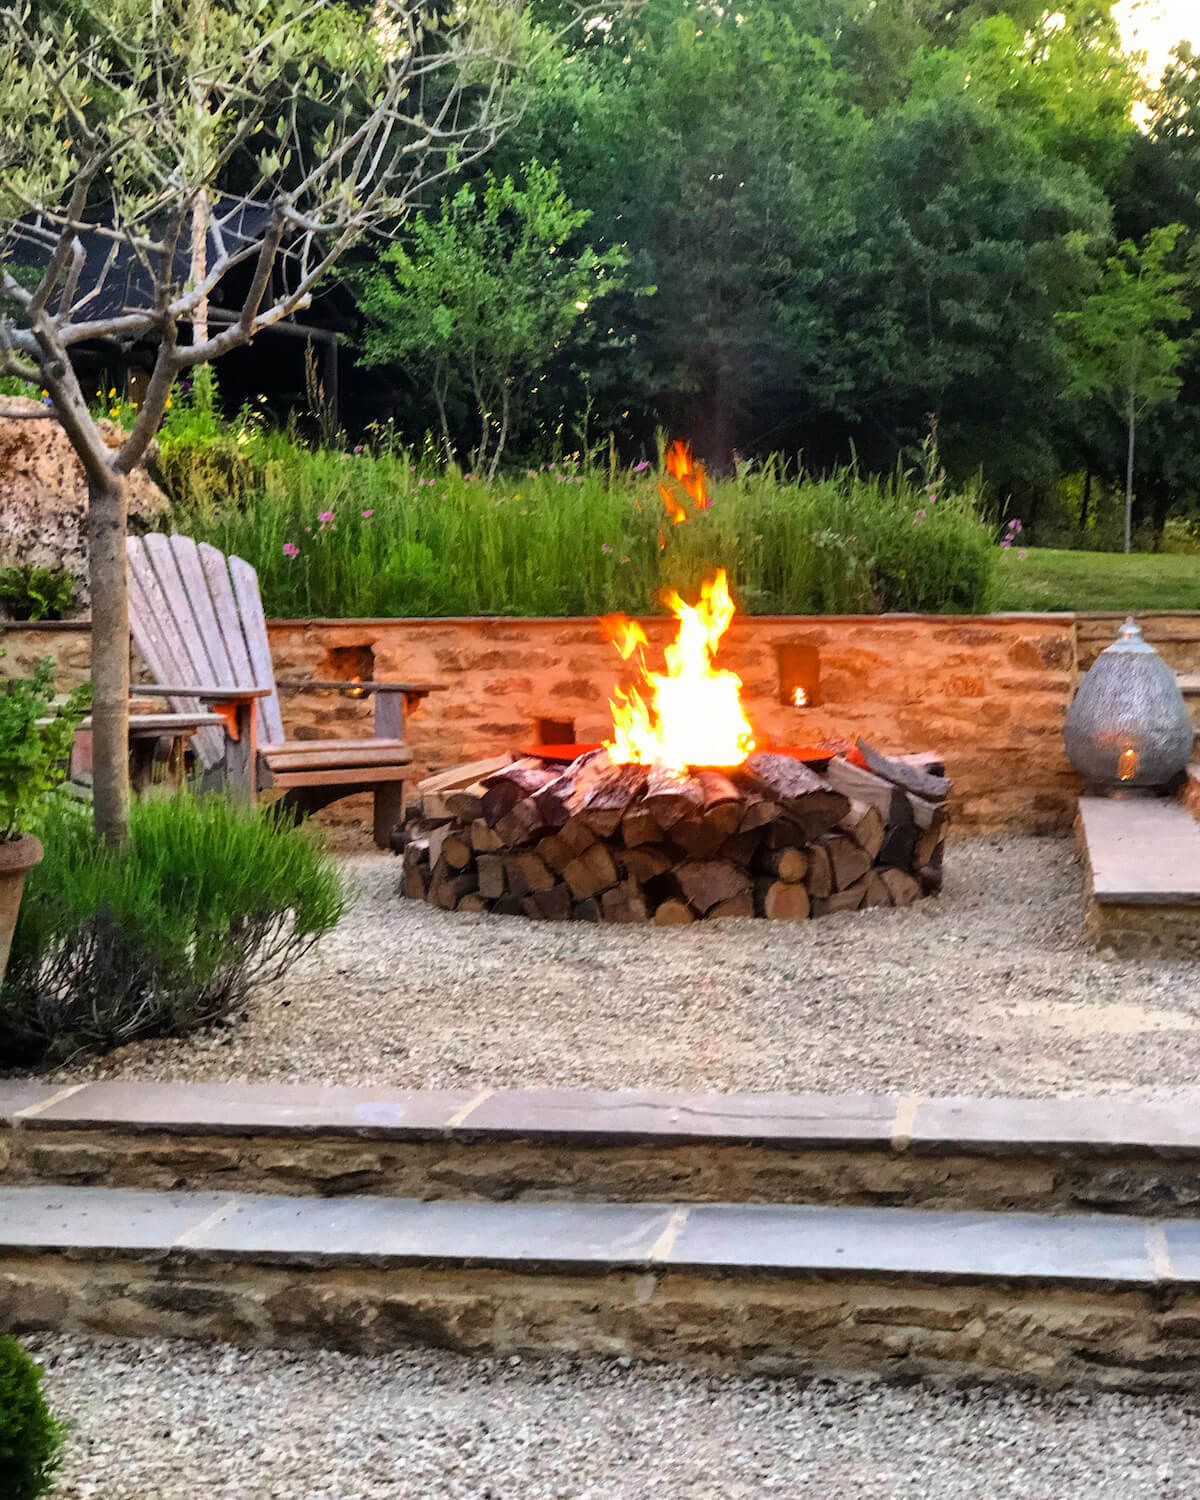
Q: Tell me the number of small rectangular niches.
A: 3